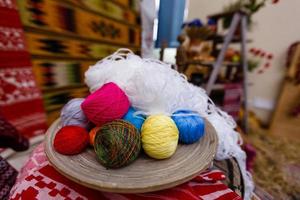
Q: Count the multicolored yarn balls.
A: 1